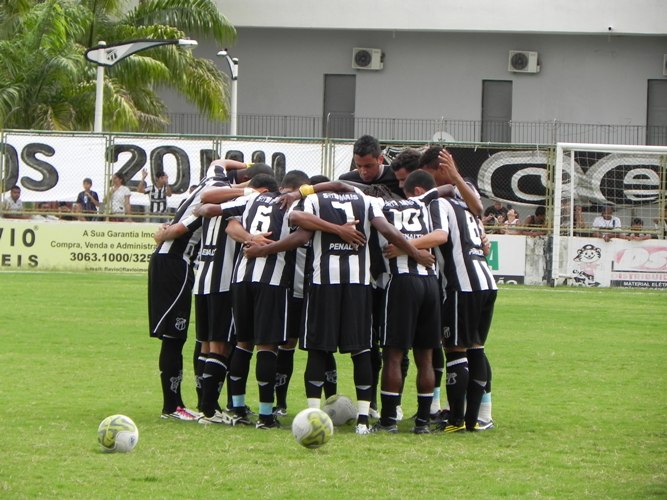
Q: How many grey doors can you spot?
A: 3